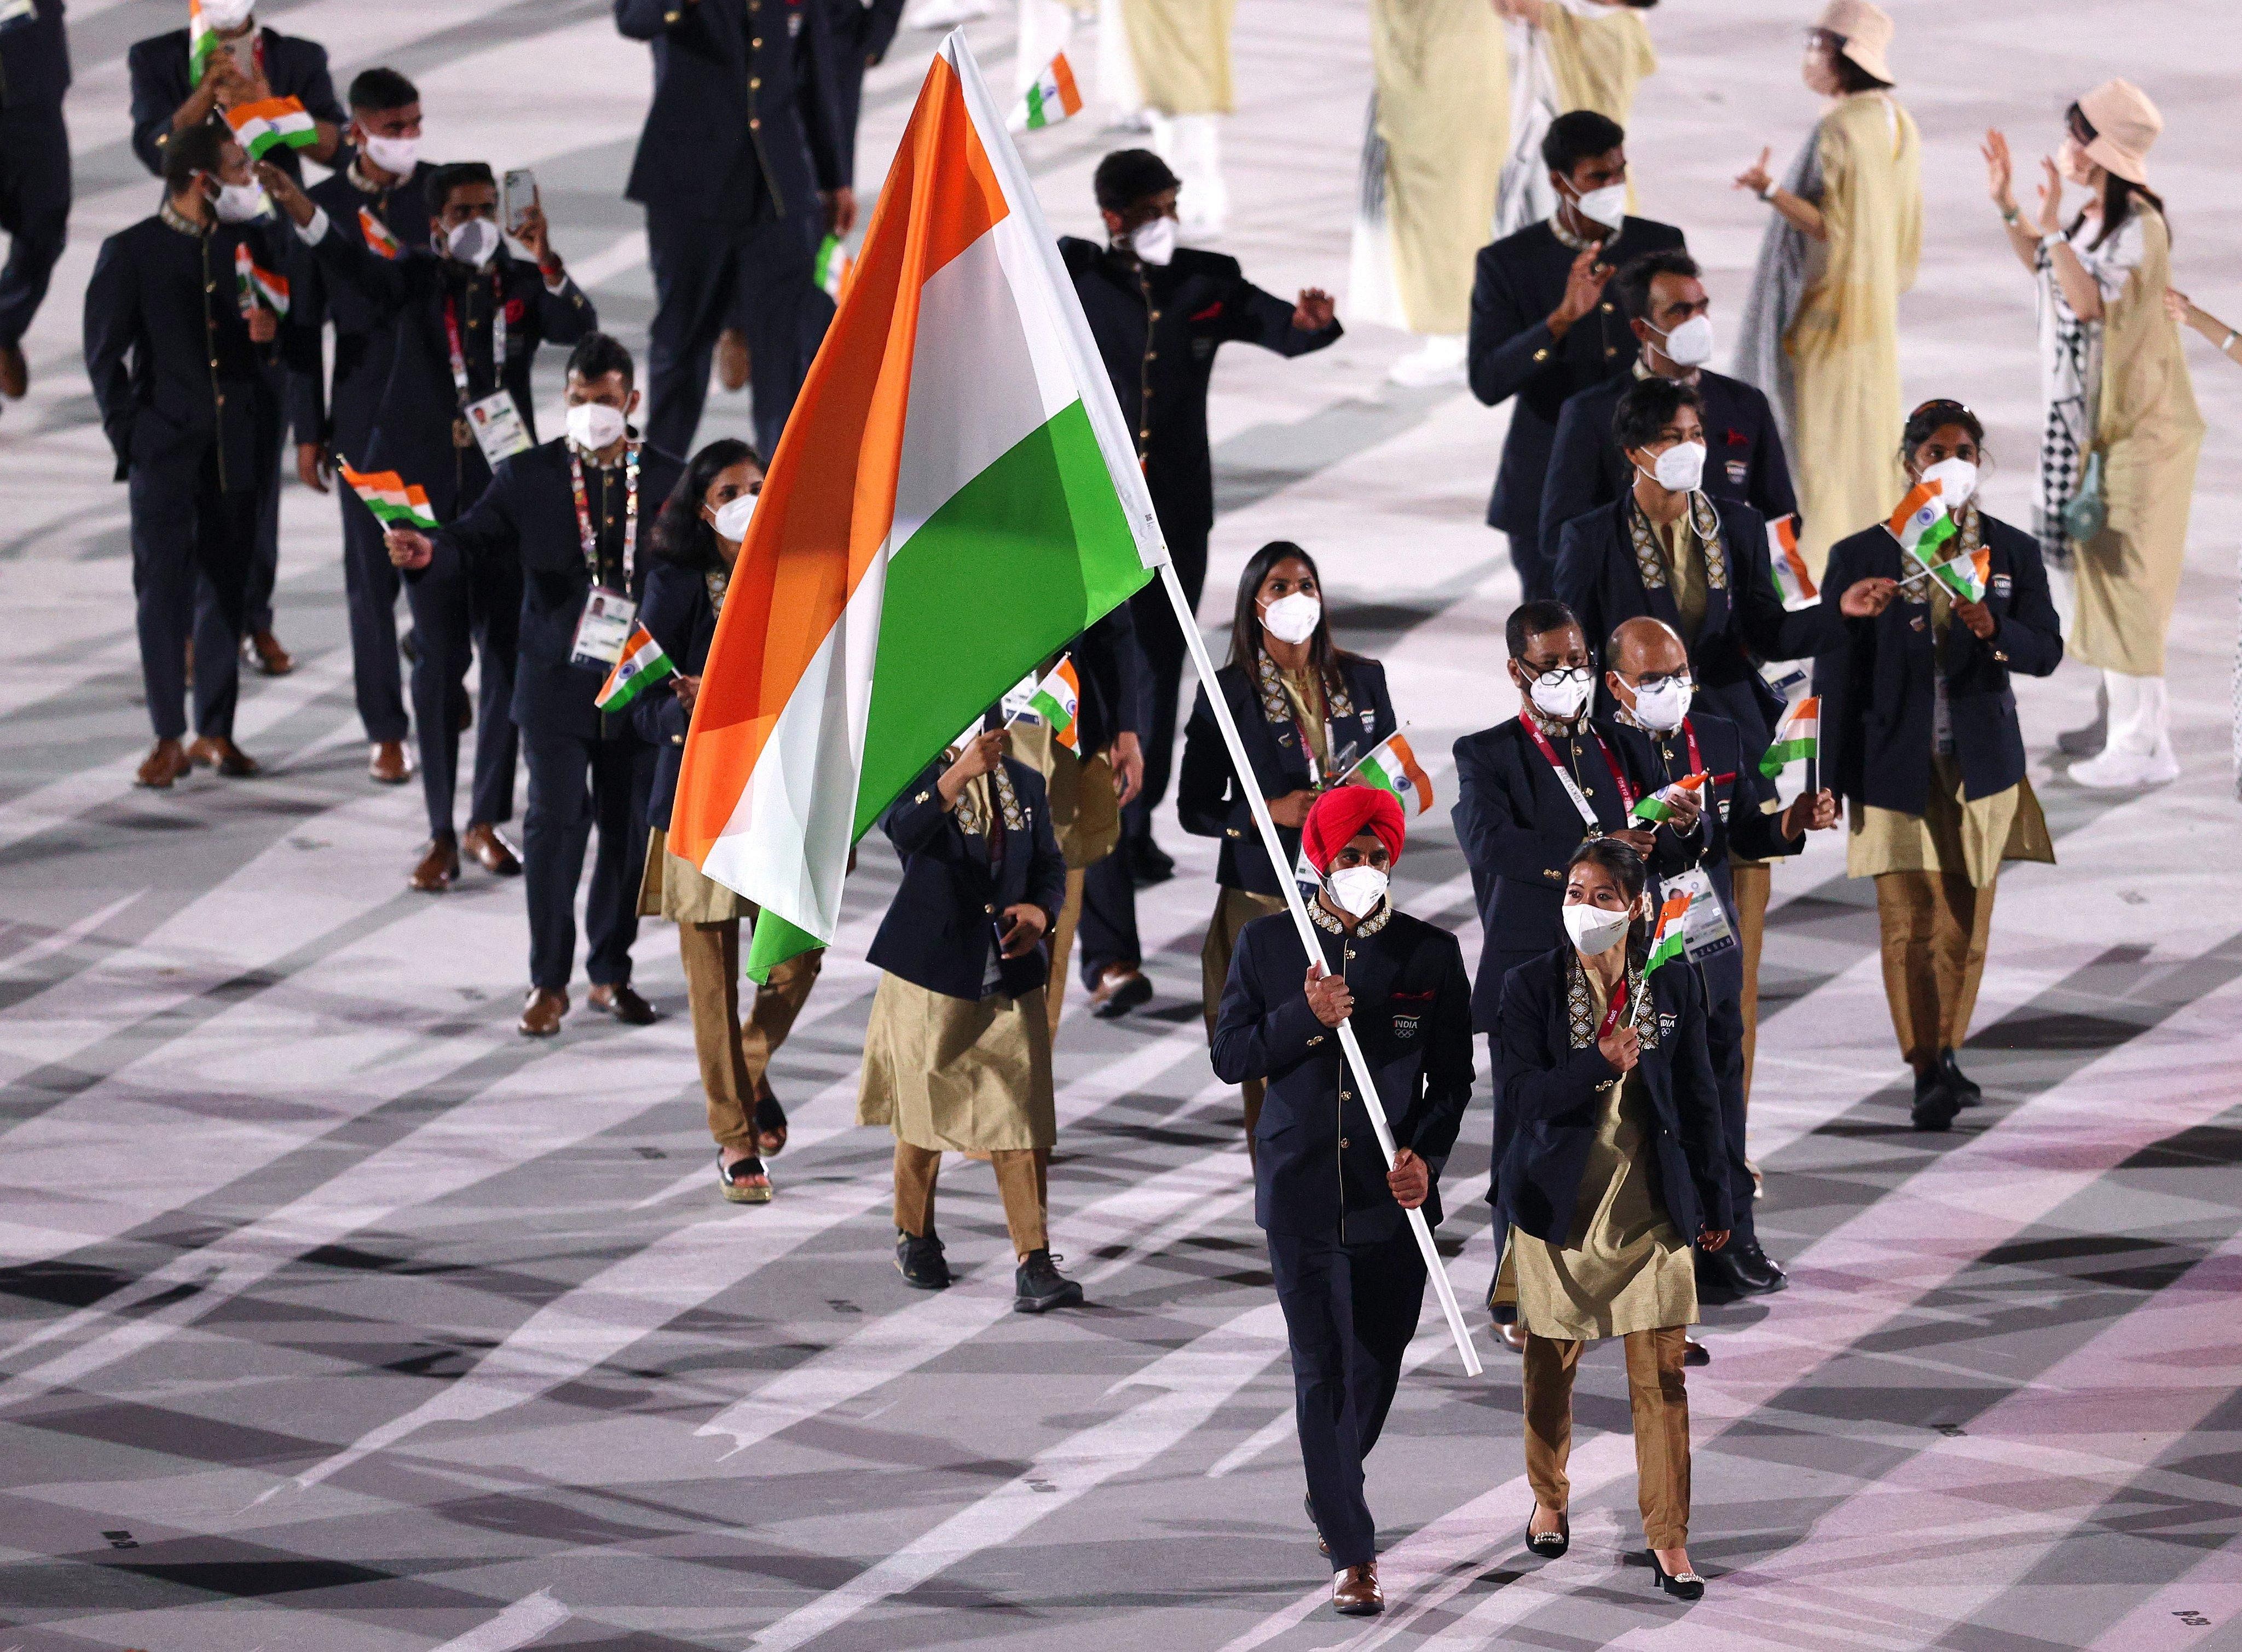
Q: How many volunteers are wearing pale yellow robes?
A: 5